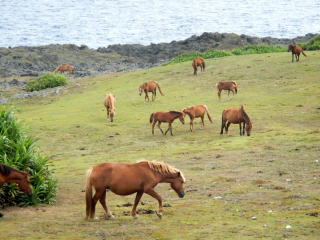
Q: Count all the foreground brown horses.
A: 2